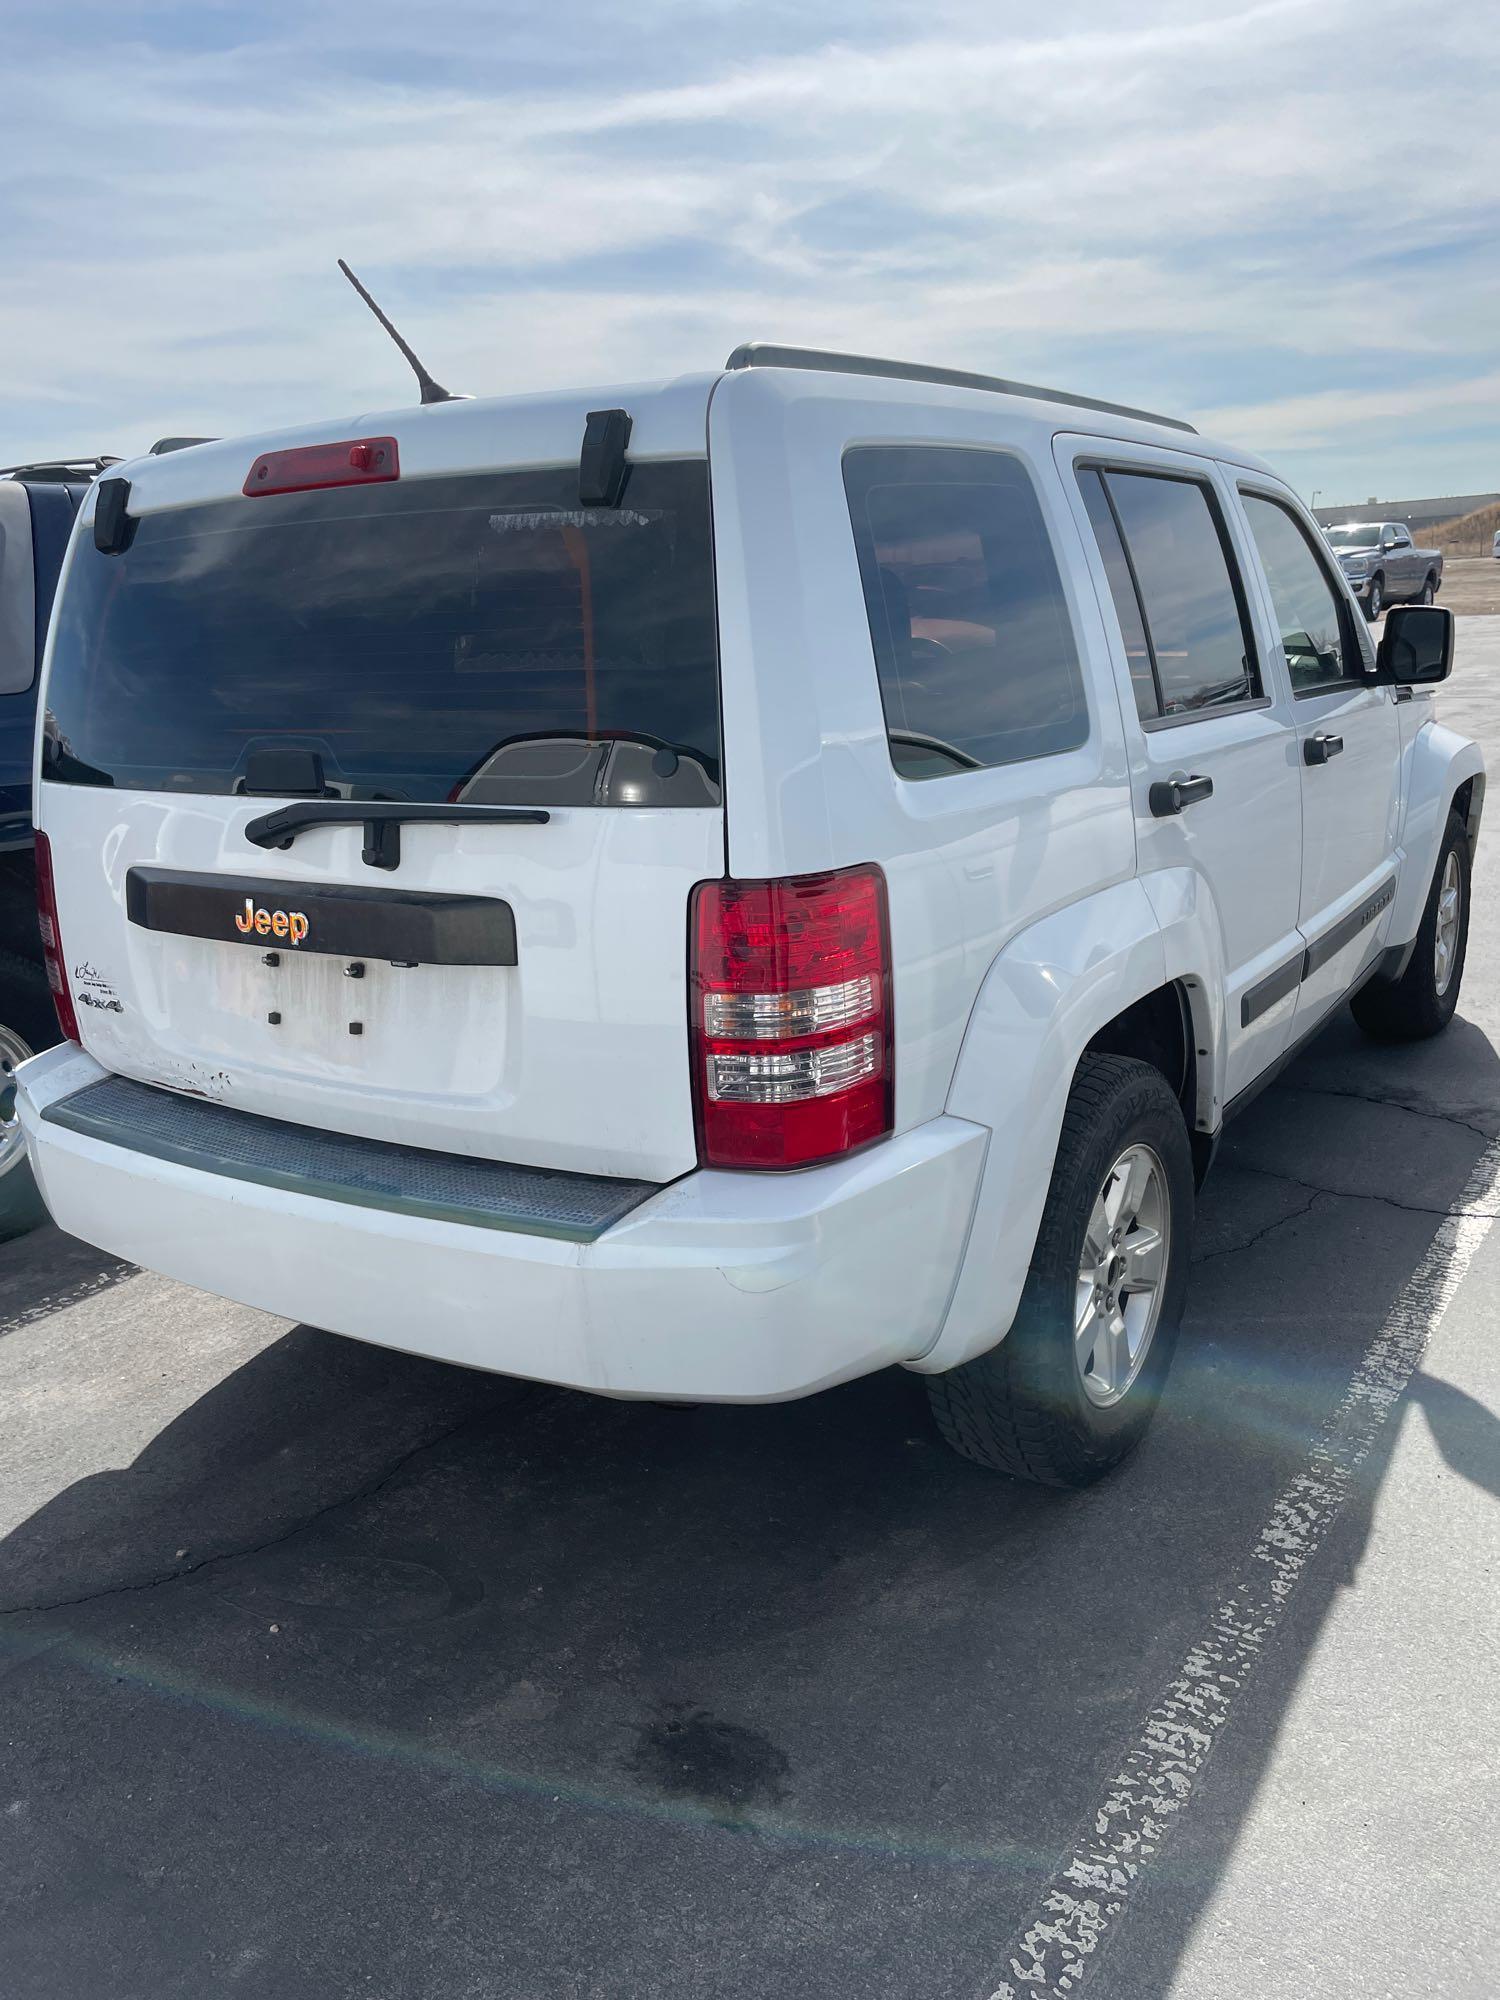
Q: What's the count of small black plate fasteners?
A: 4